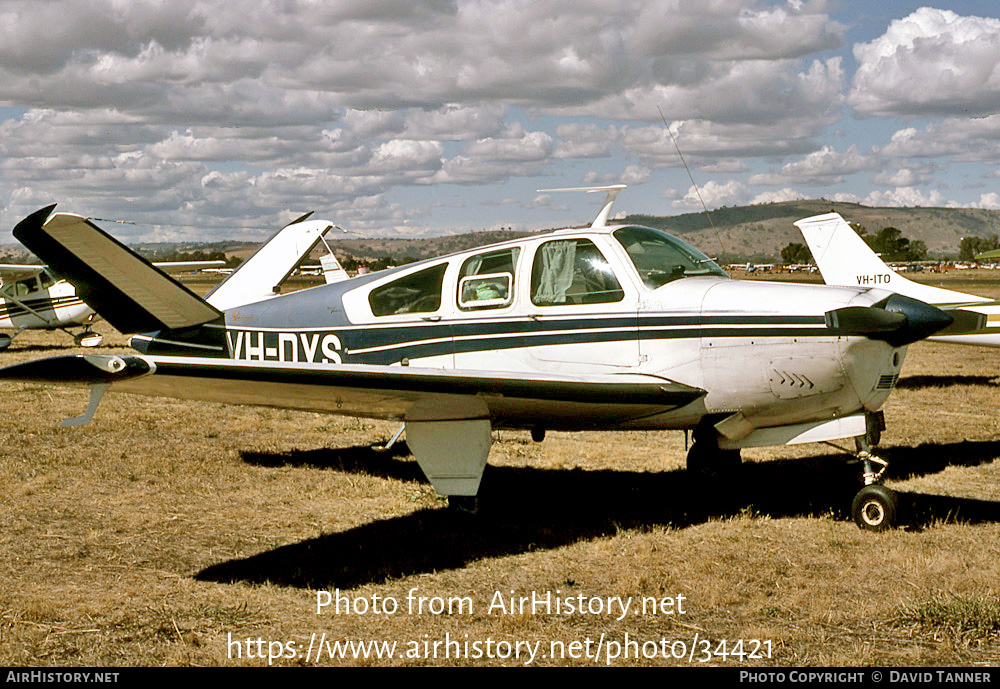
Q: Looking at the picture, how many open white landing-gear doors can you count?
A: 2